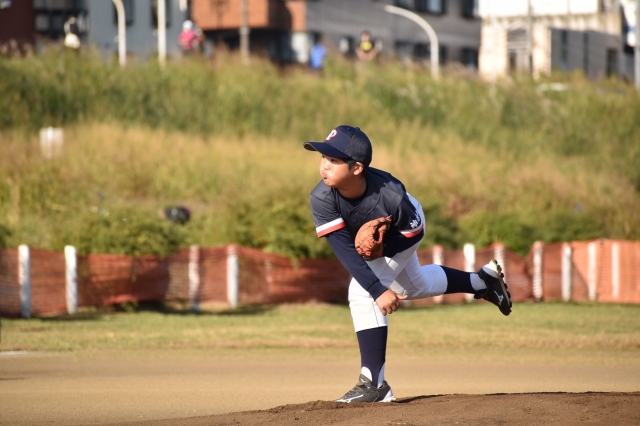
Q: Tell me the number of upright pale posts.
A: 11